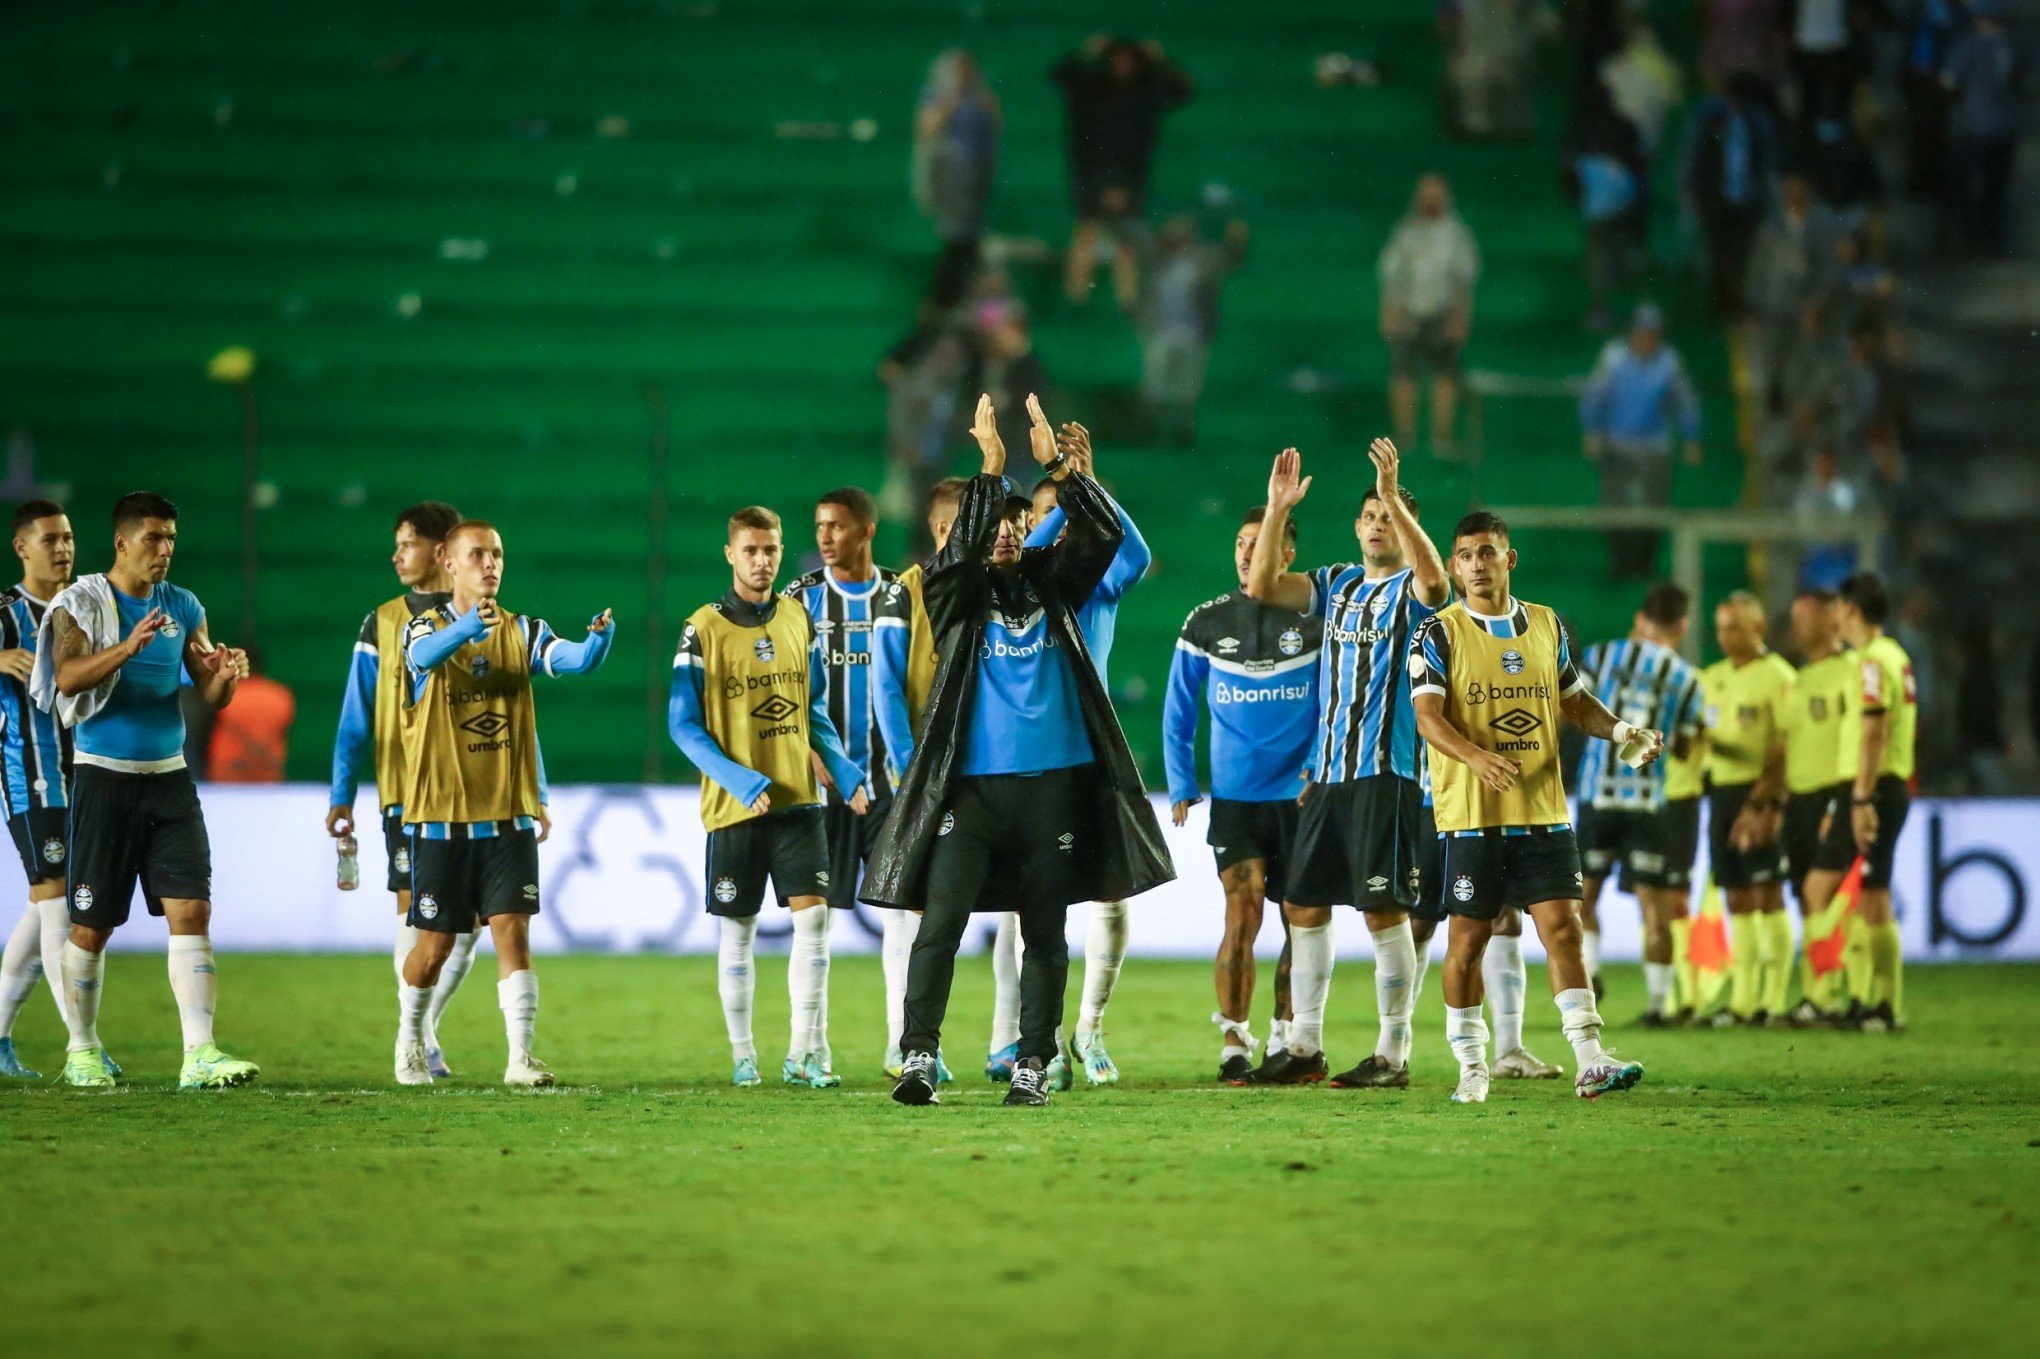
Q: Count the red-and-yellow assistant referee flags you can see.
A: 2